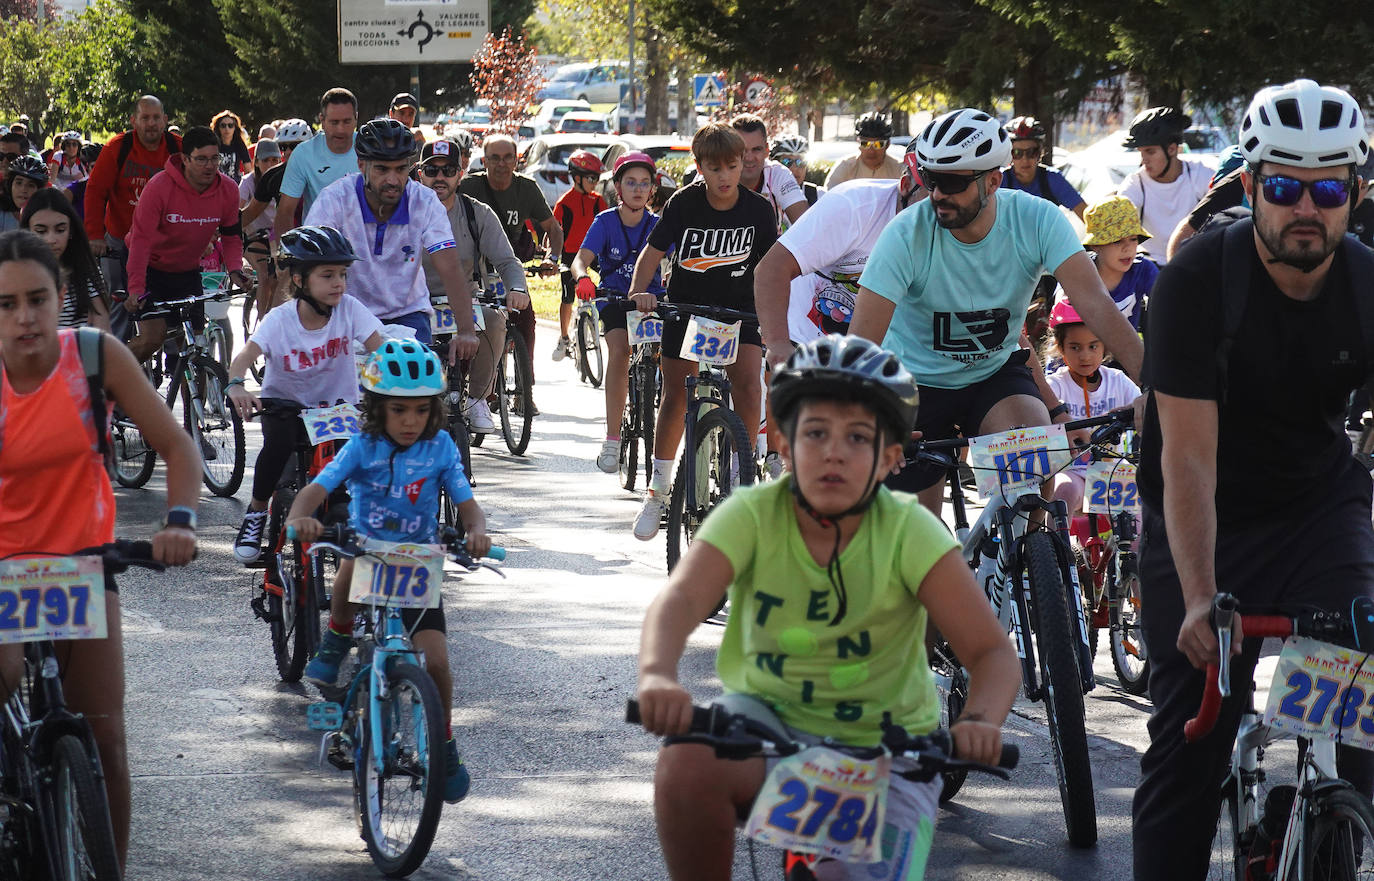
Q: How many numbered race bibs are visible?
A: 11